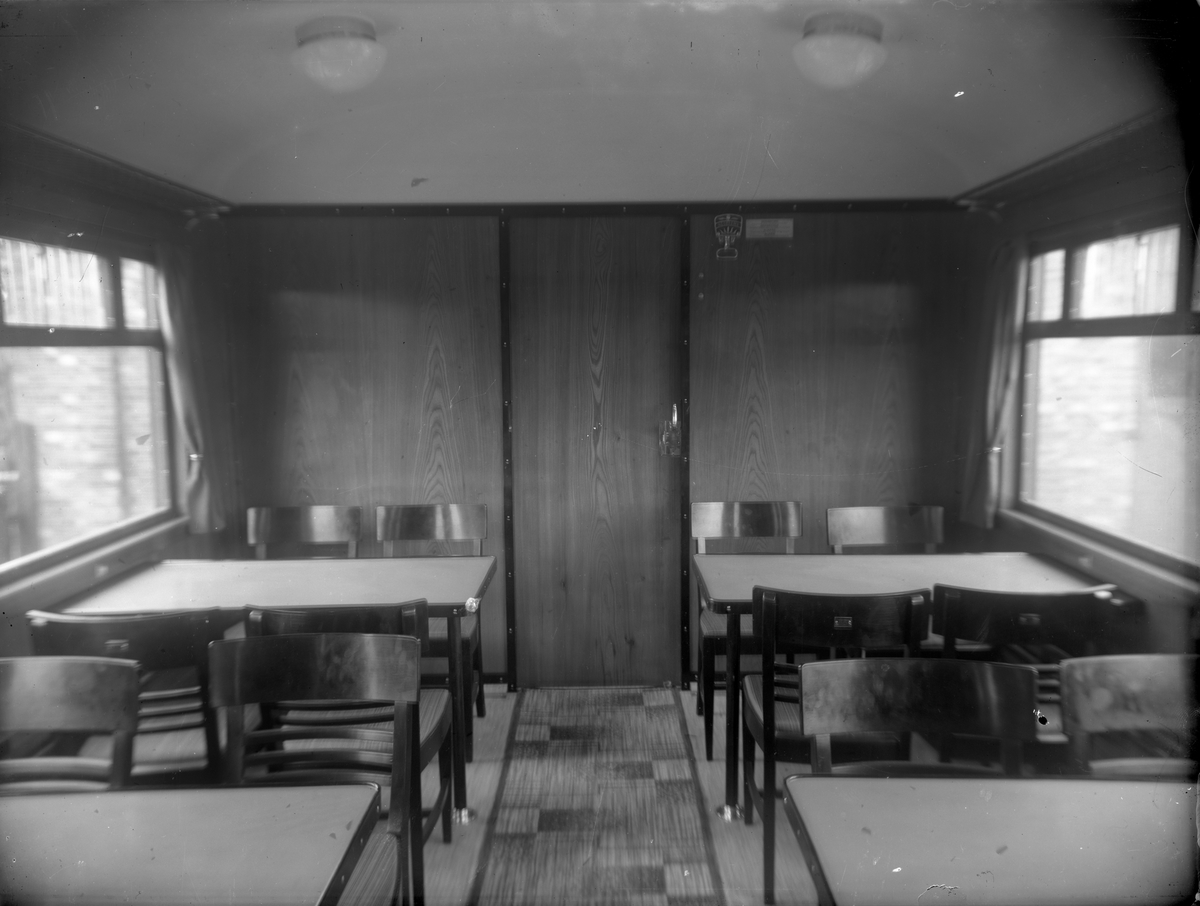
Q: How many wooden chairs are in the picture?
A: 12